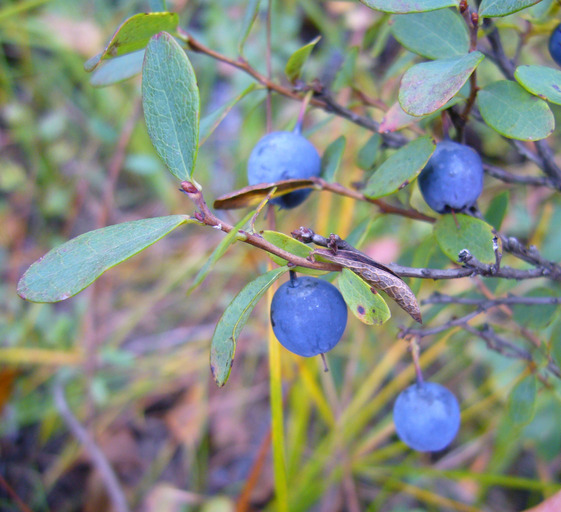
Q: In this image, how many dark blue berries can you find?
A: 5